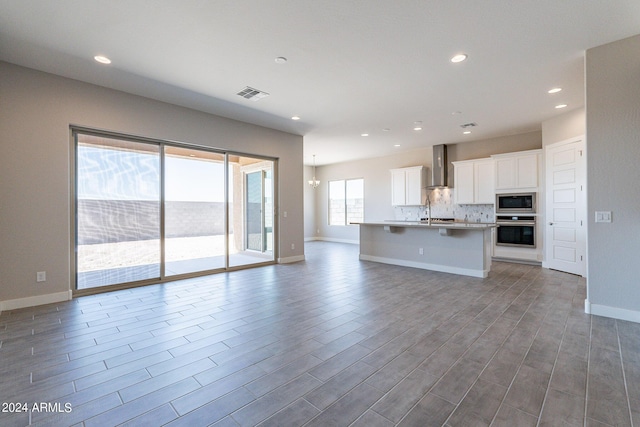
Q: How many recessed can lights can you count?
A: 9